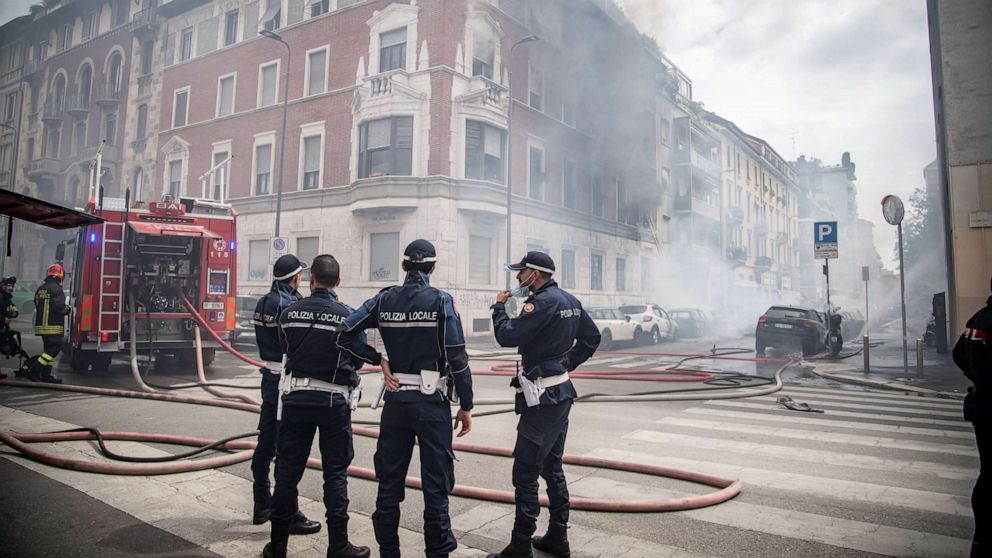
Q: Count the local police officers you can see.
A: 4